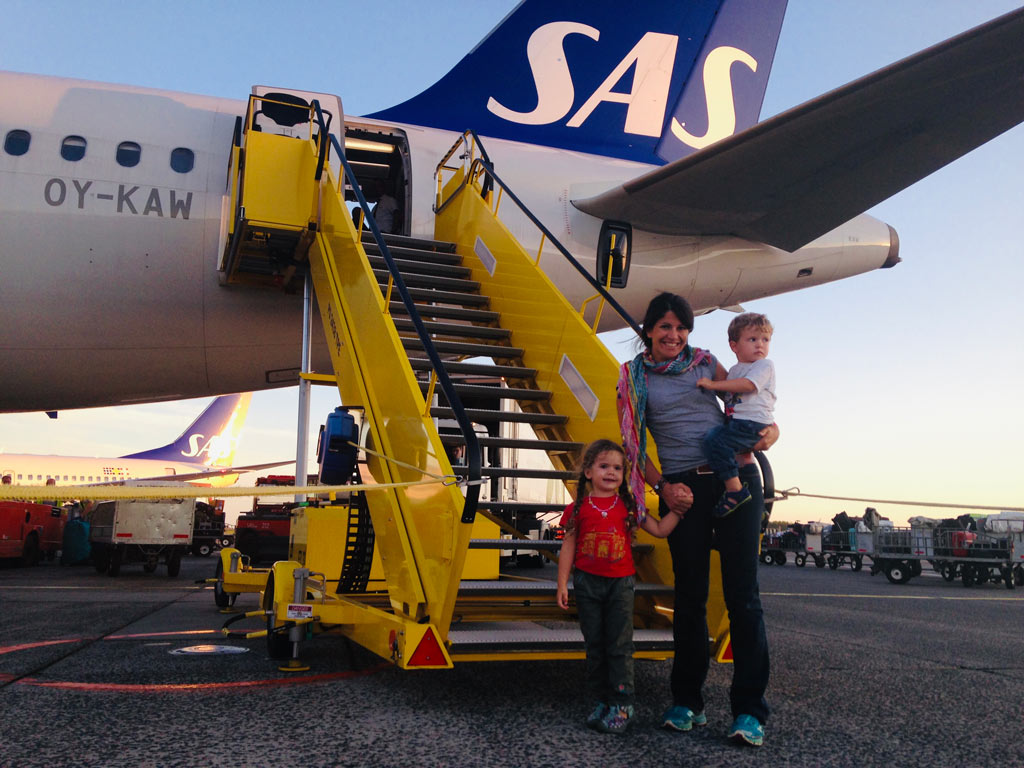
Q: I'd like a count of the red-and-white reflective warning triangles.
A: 2